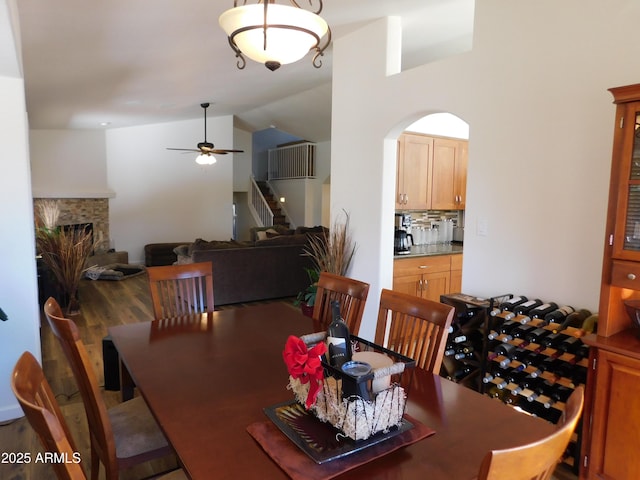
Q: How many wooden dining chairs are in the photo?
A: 6